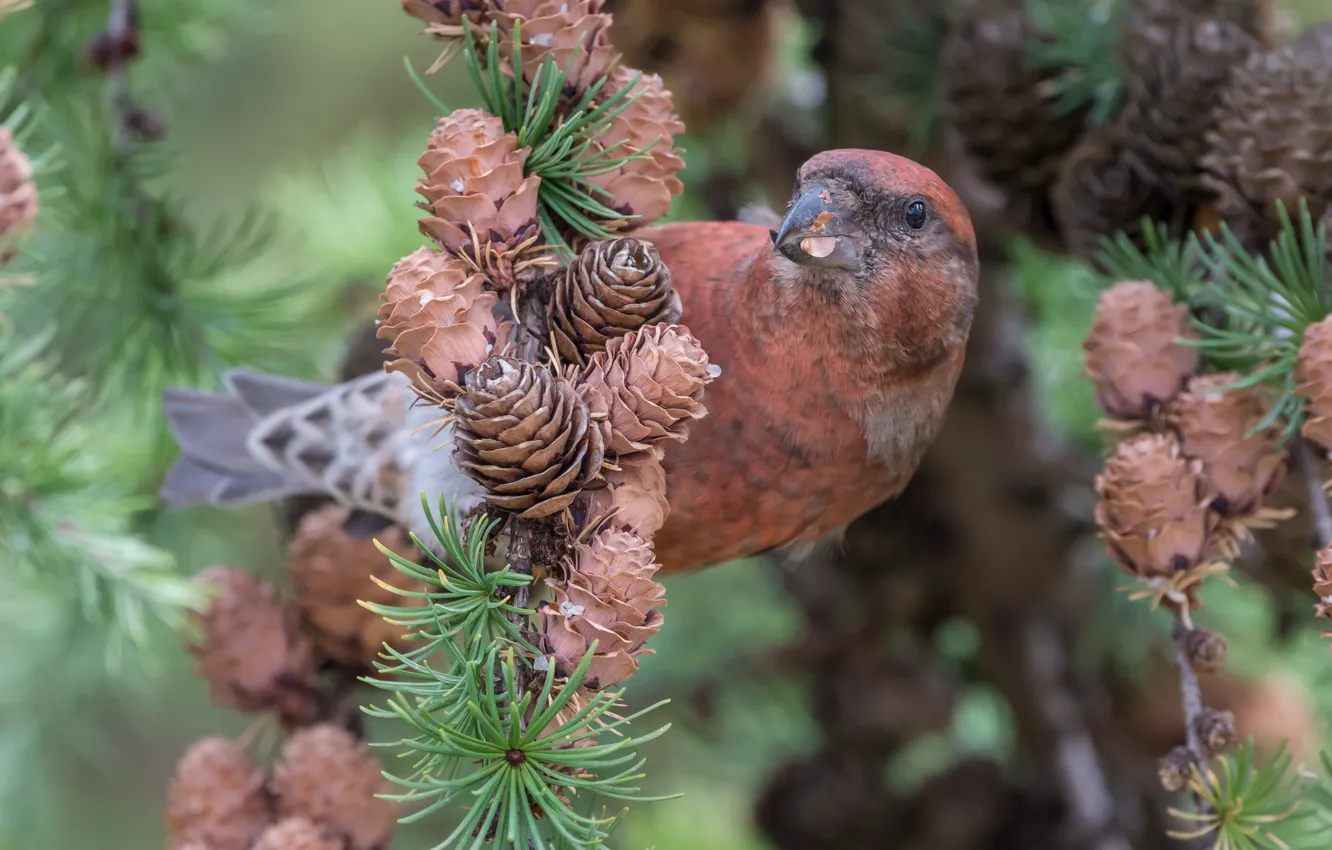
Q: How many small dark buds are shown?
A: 3